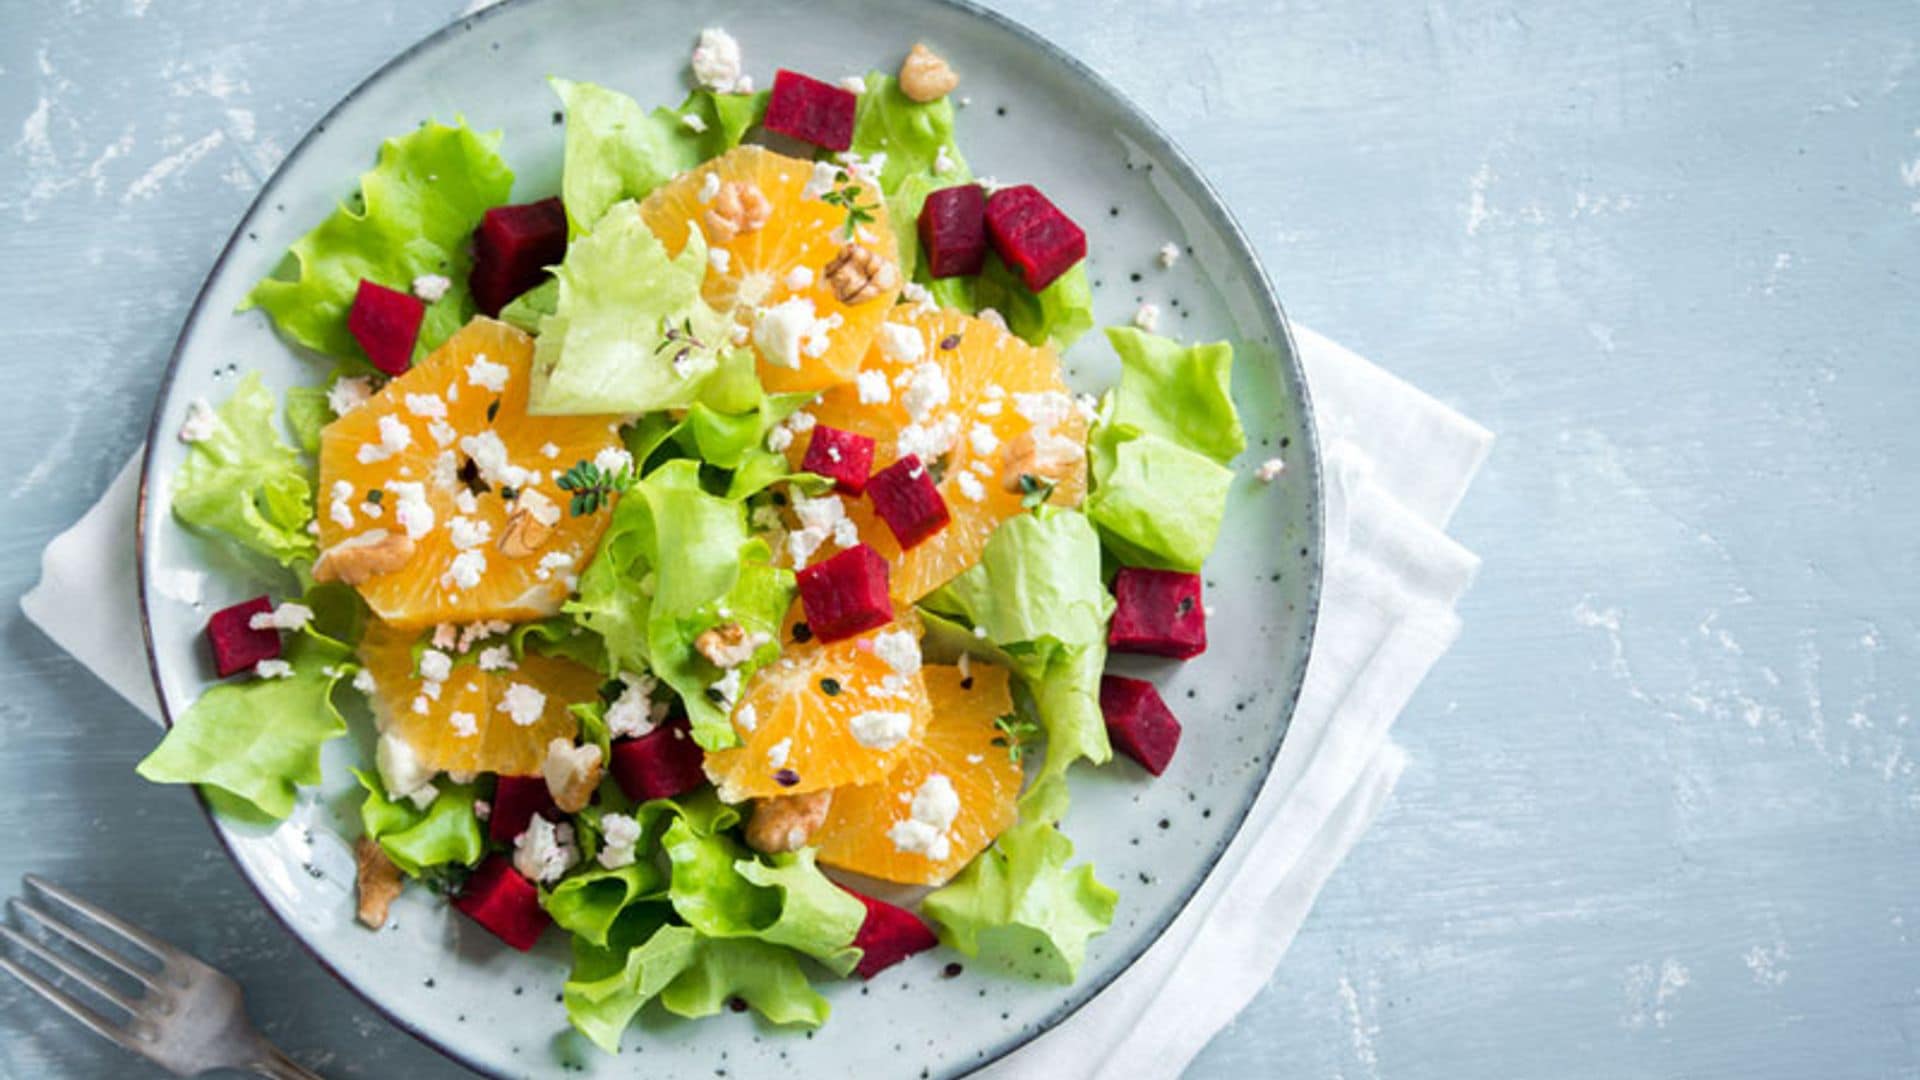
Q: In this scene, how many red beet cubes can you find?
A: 15